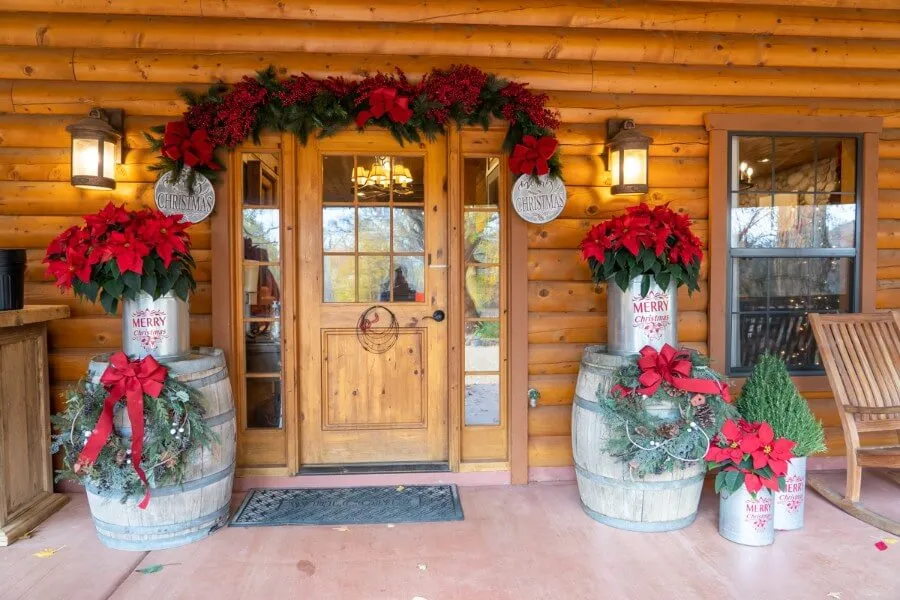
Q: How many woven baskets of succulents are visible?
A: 0